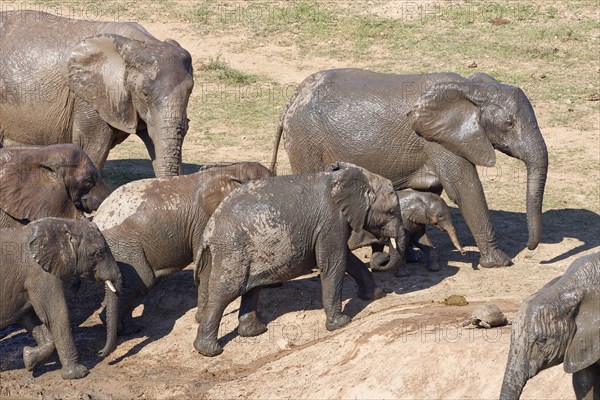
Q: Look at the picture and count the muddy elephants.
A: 8